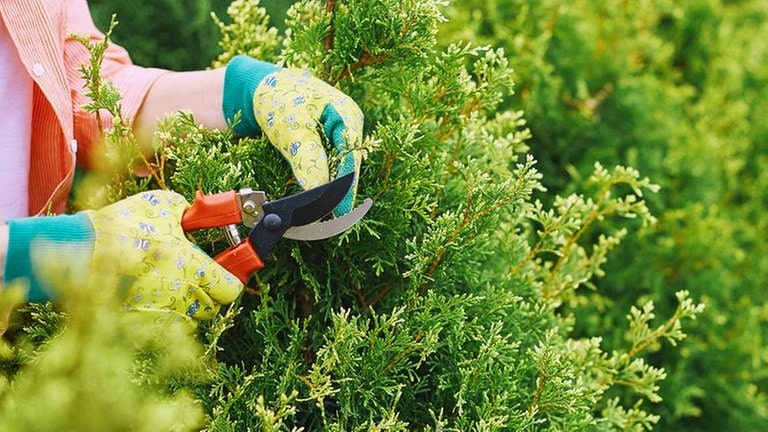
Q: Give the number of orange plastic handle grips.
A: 2